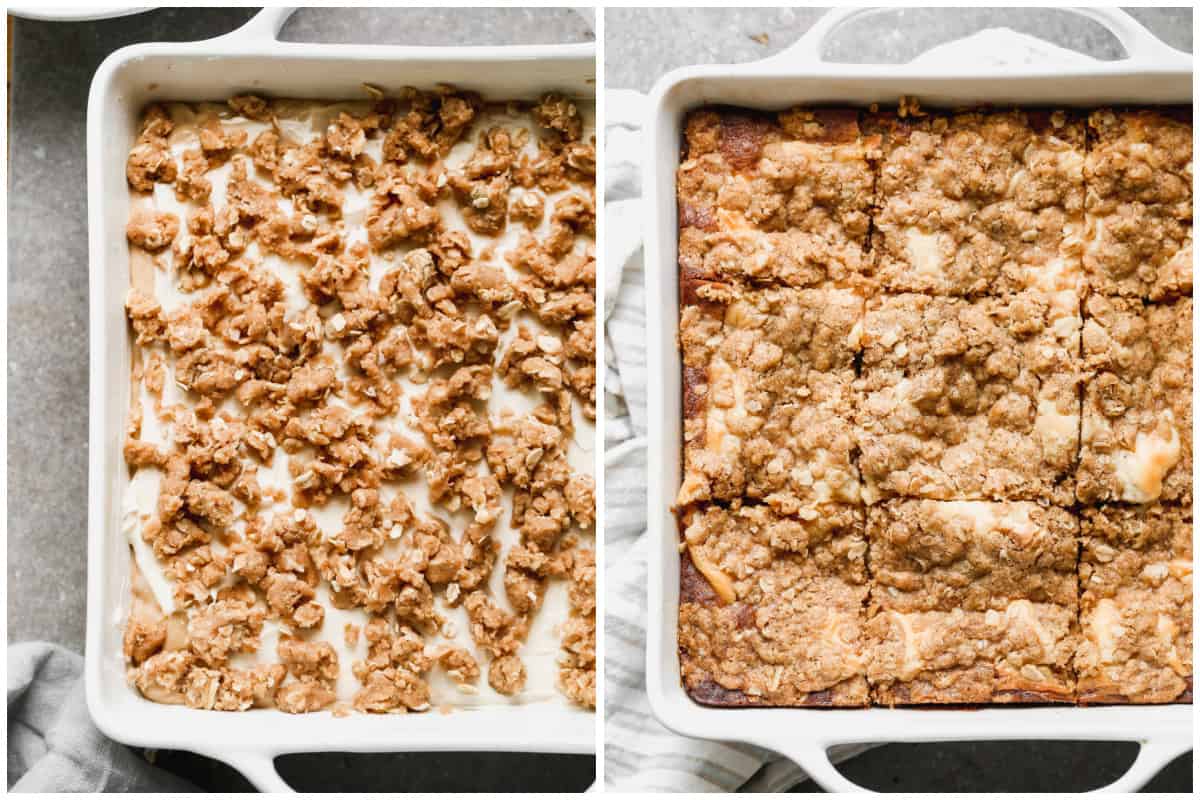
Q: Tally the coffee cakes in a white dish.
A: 2